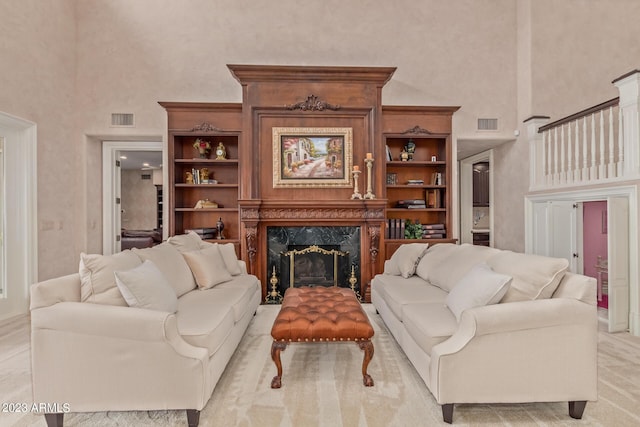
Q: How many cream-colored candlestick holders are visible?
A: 2